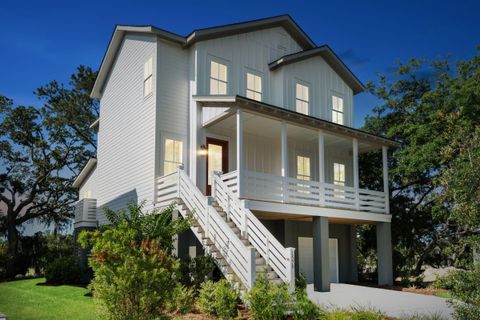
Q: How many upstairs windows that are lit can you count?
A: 5